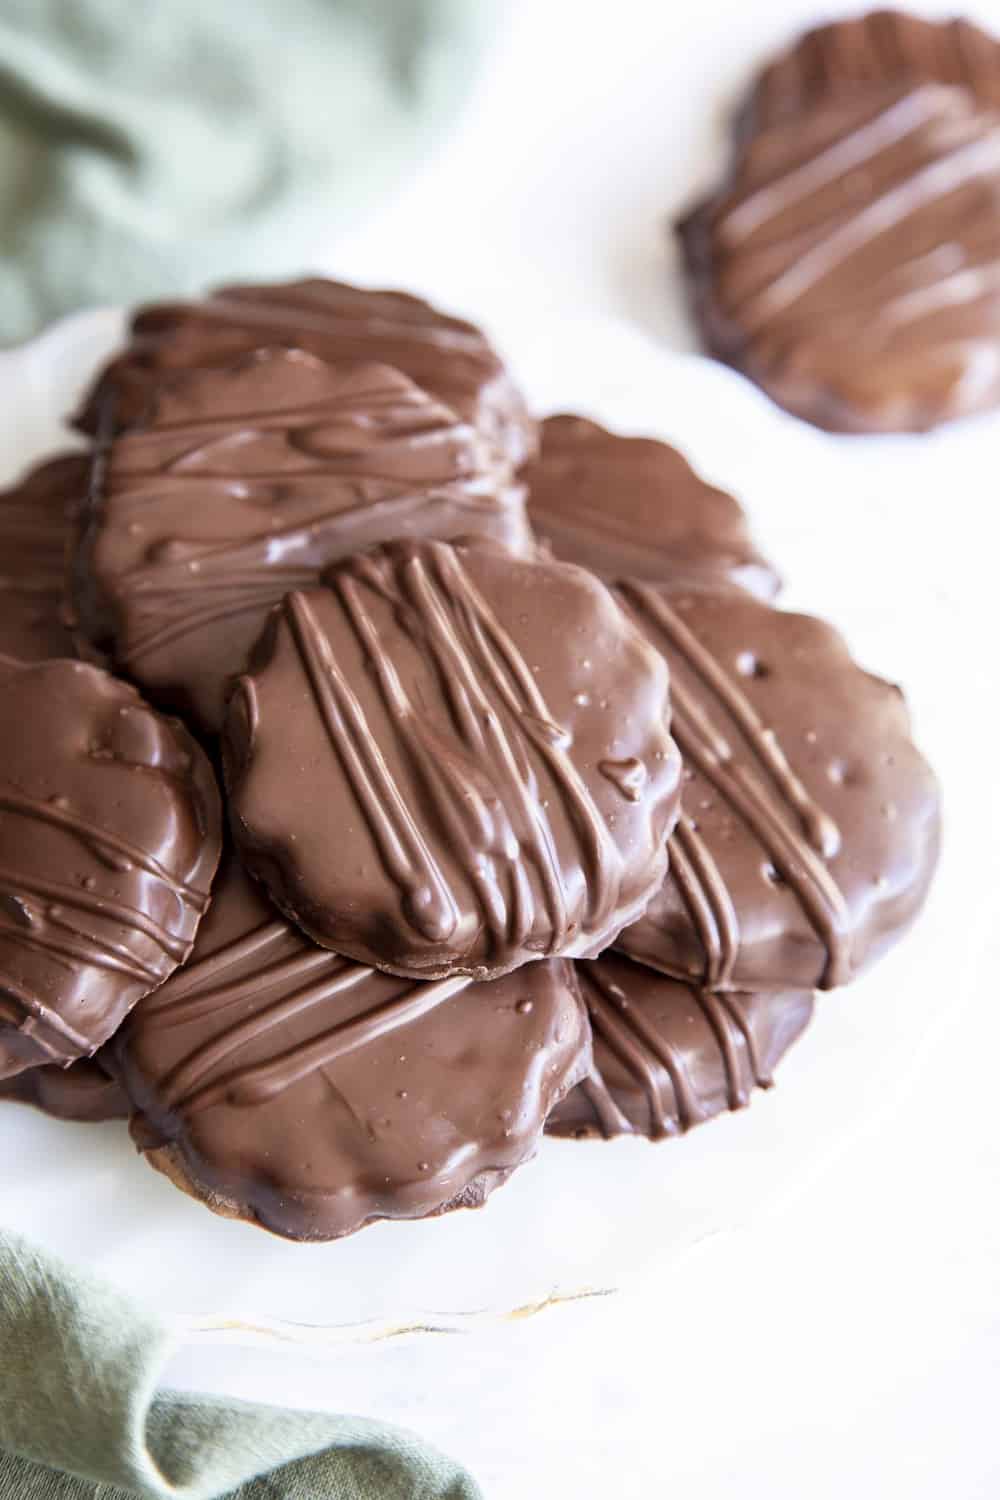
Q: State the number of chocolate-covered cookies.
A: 12